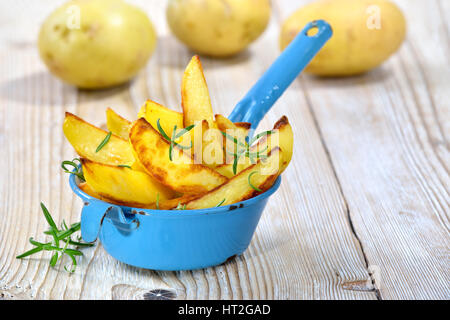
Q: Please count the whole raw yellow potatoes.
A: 3